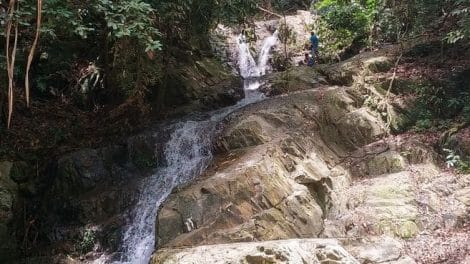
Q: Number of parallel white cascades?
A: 2